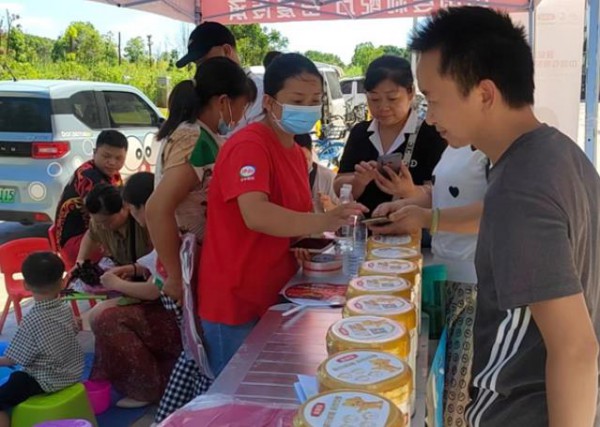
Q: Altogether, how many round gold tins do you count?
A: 8